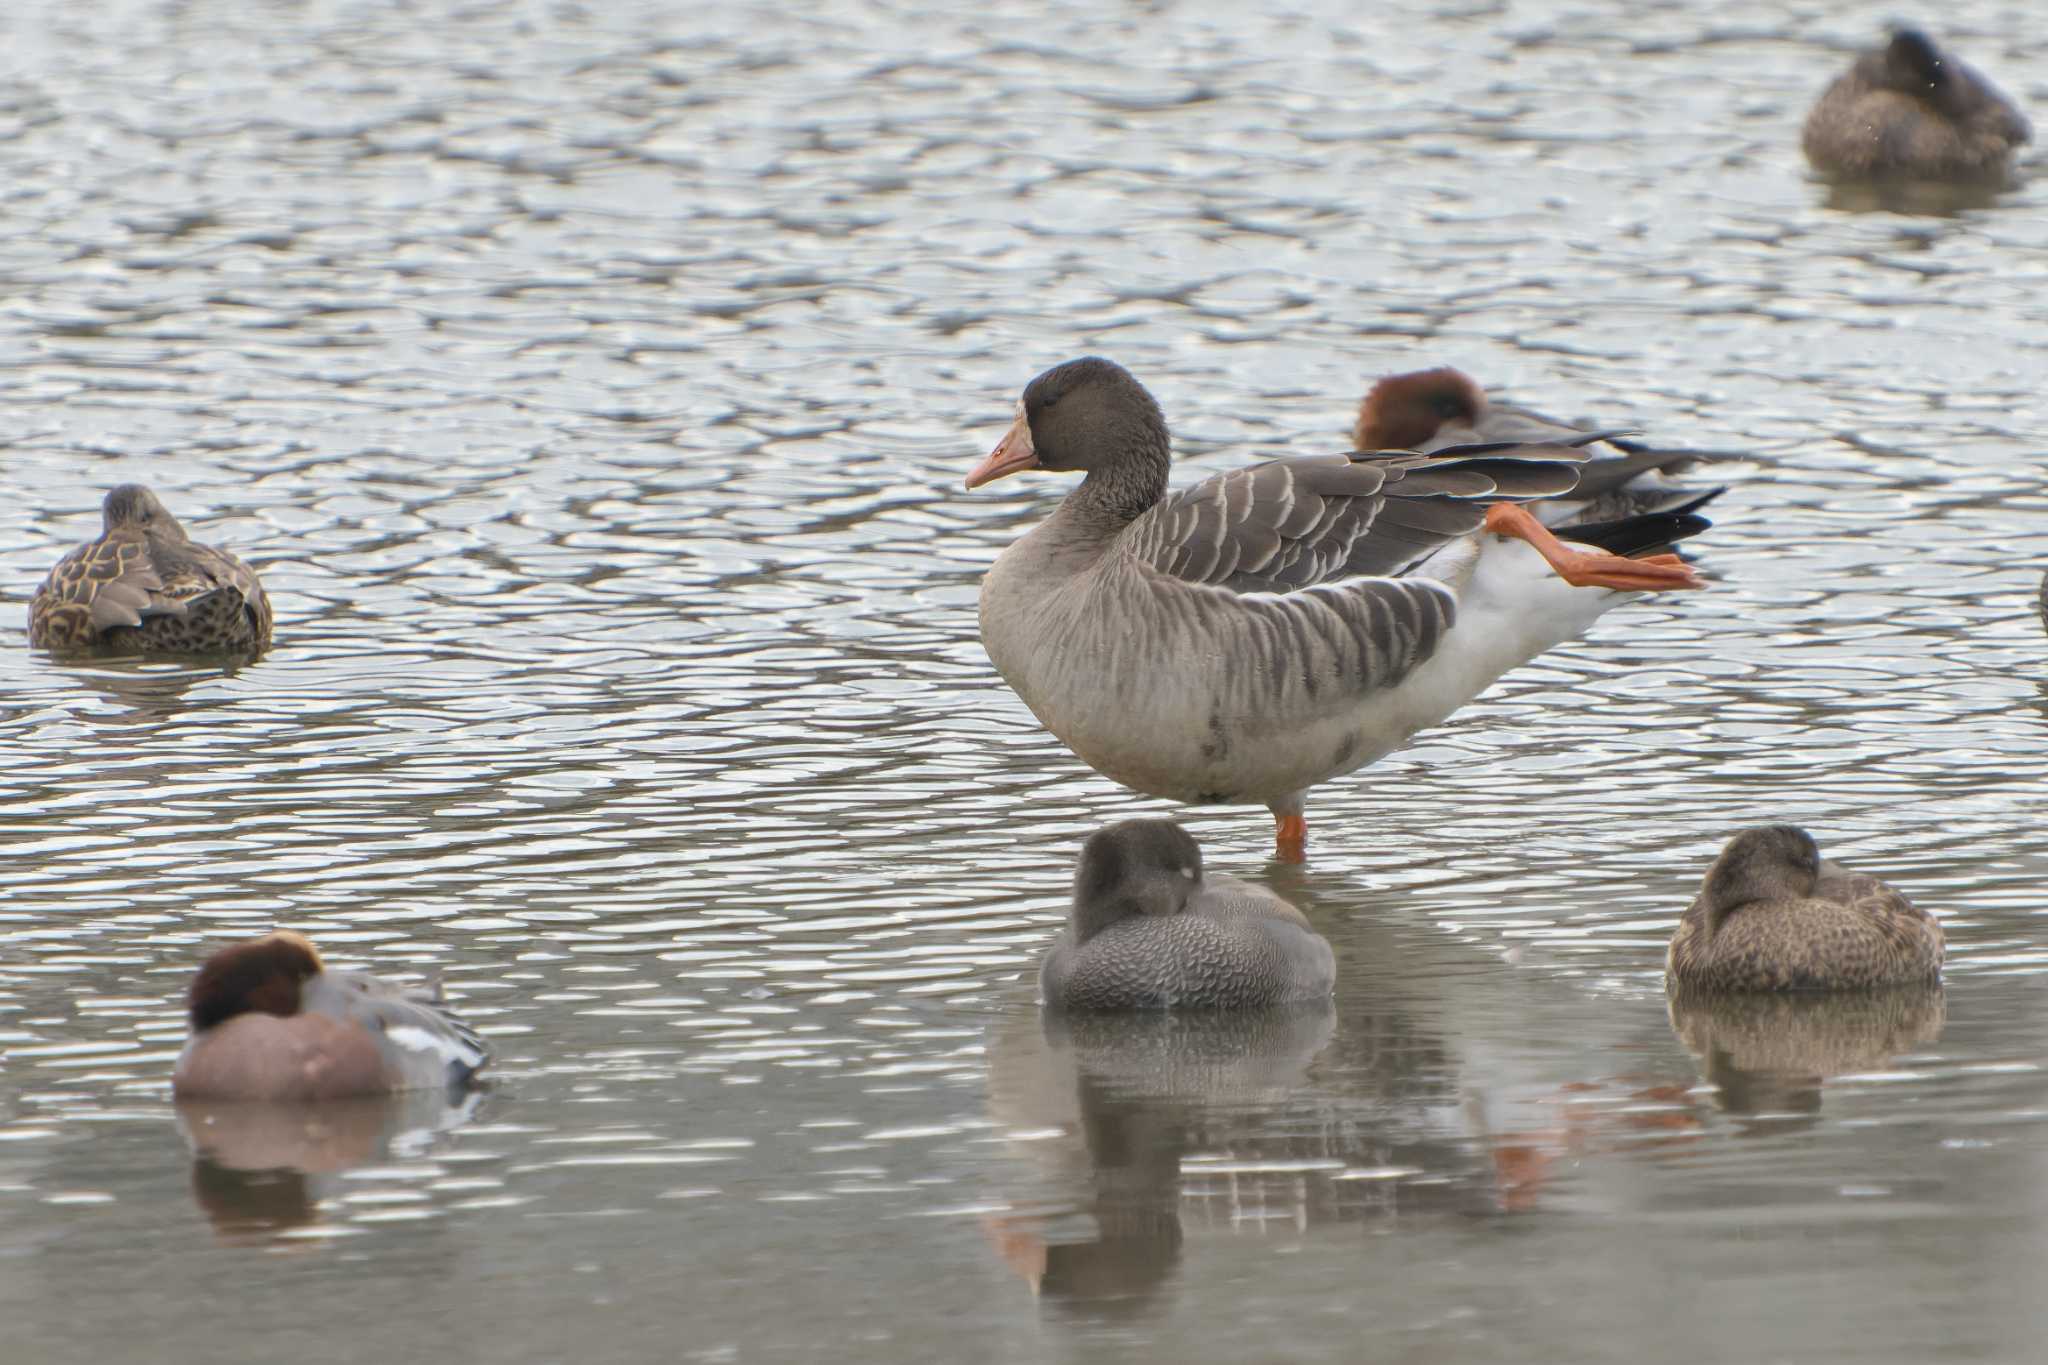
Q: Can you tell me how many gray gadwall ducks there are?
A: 1